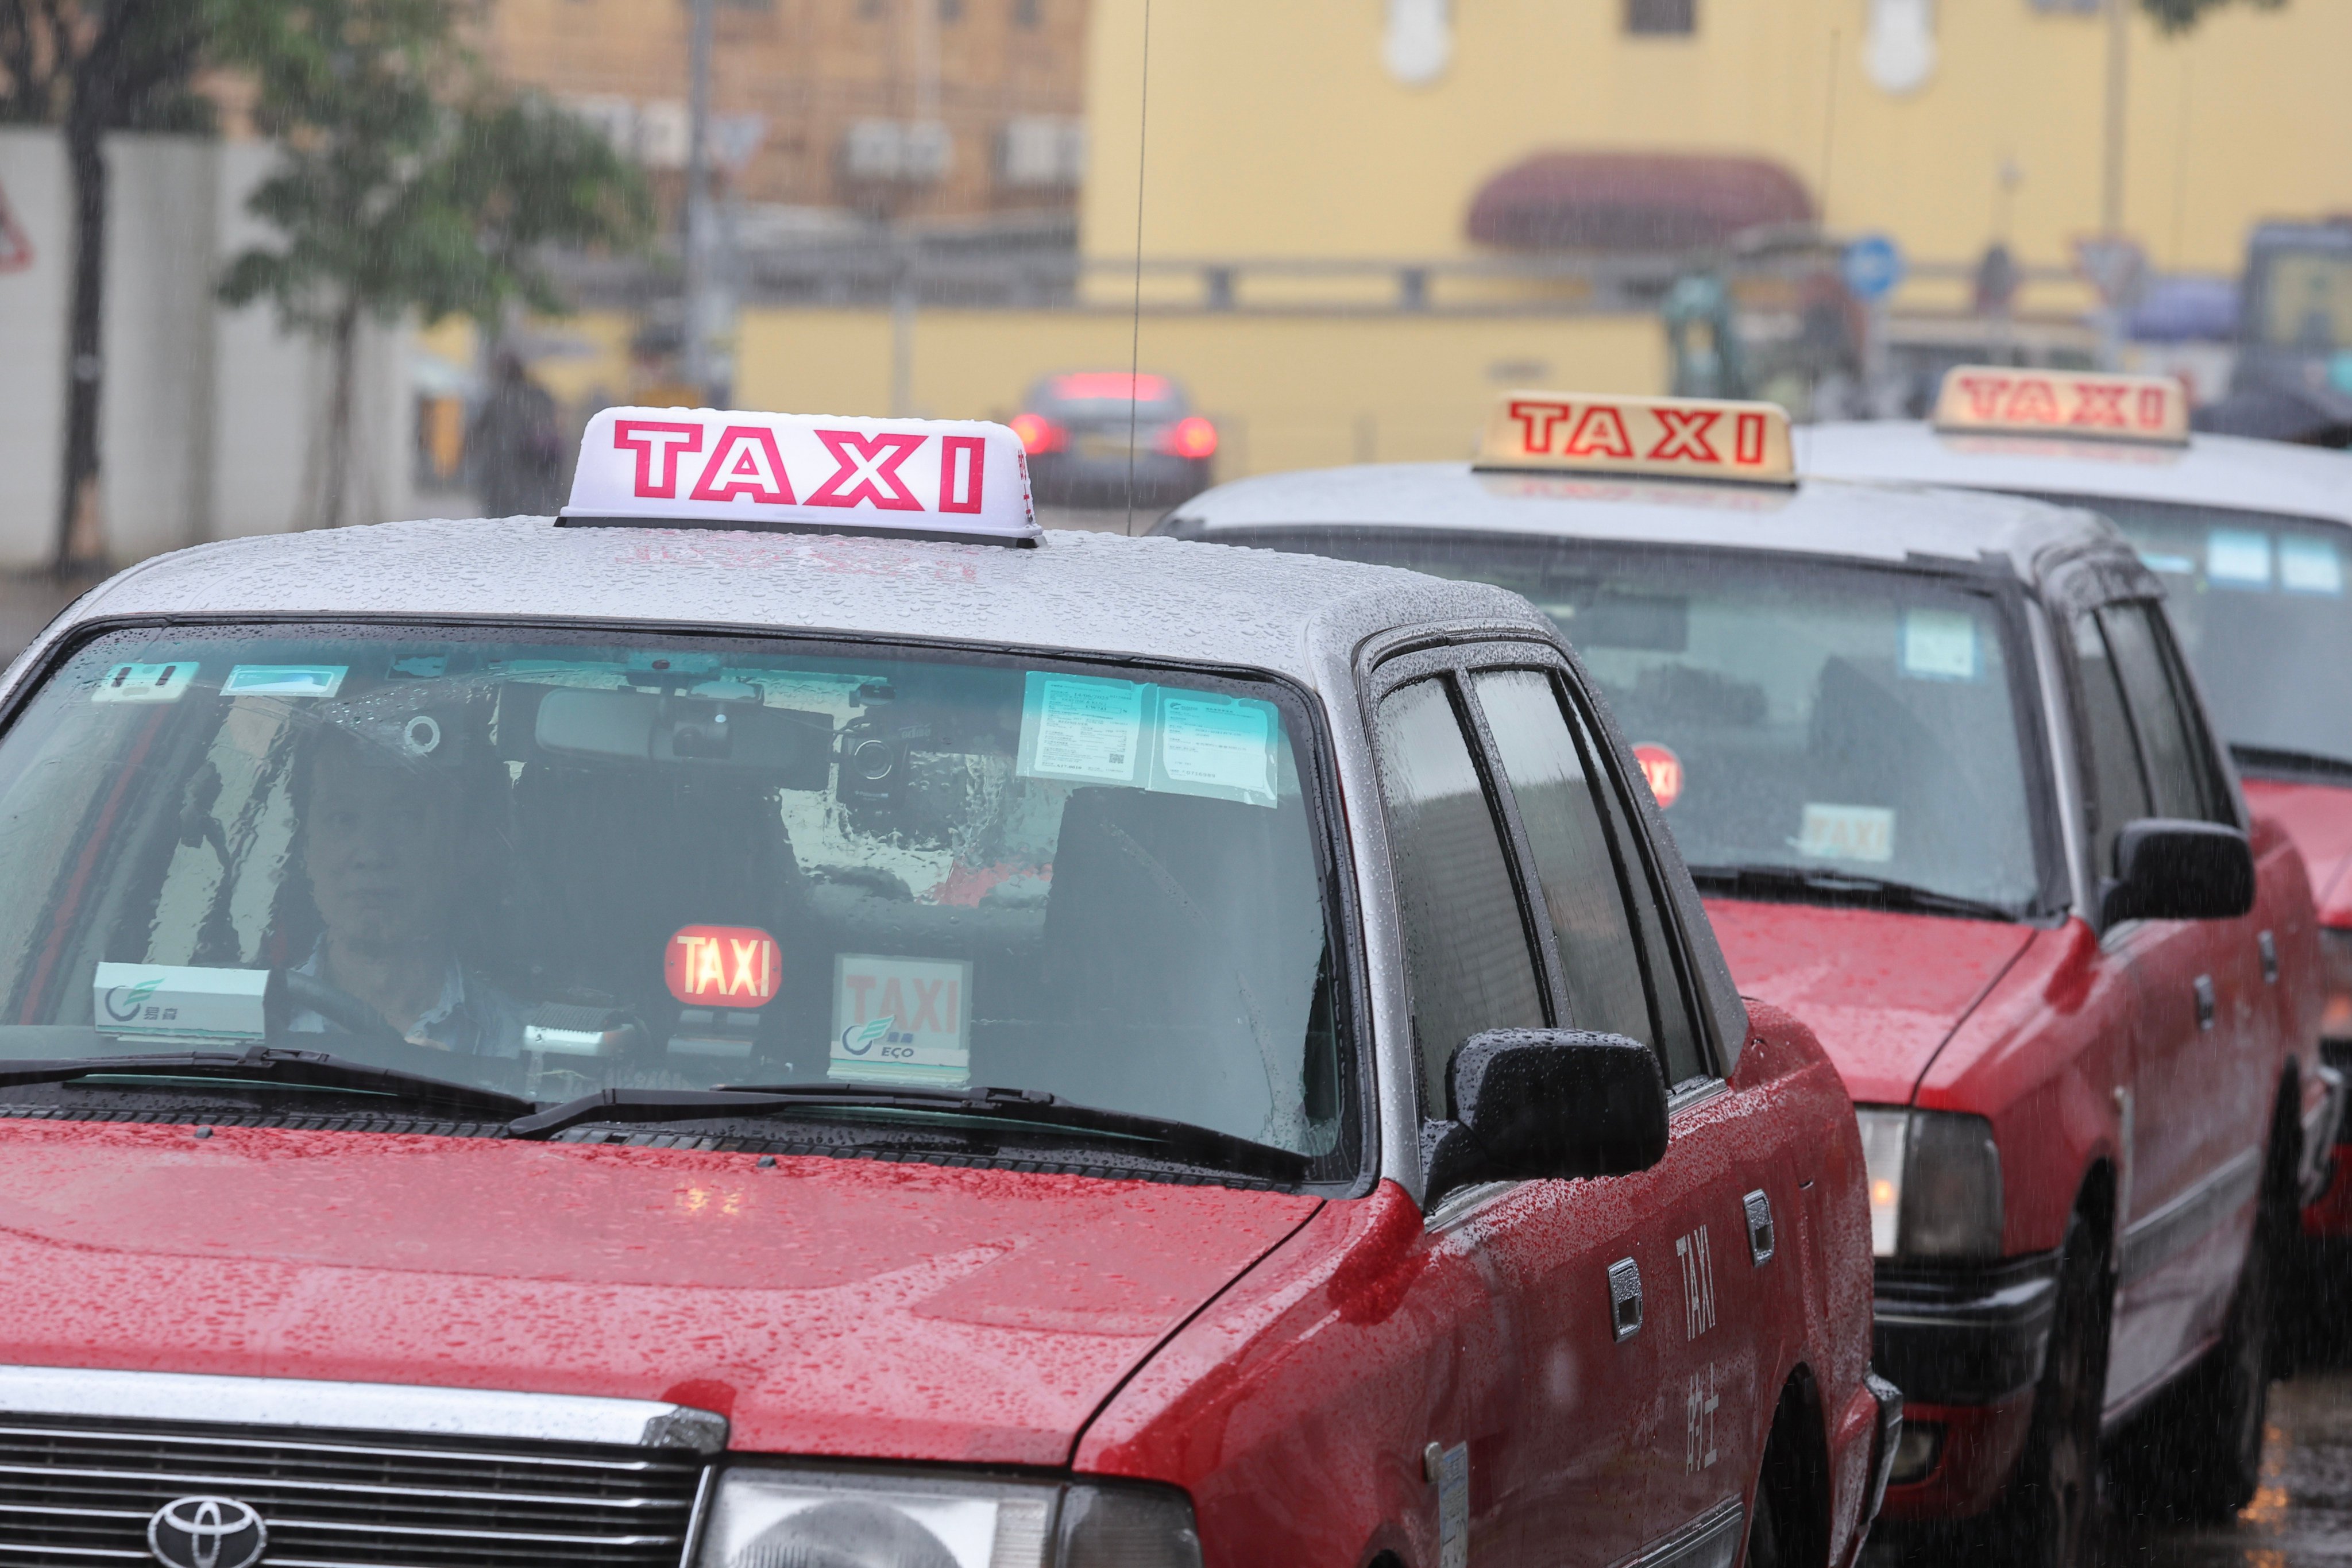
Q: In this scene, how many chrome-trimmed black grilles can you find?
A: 1